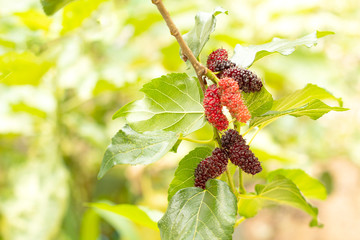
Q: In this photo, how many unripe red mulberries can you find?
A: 2